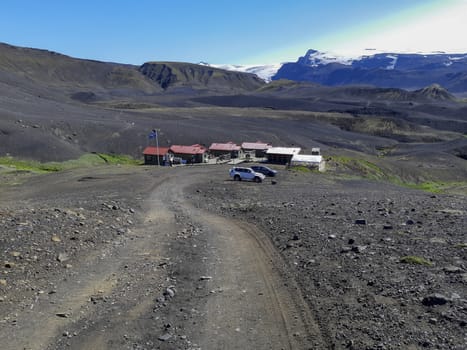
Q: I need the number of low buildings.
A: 6